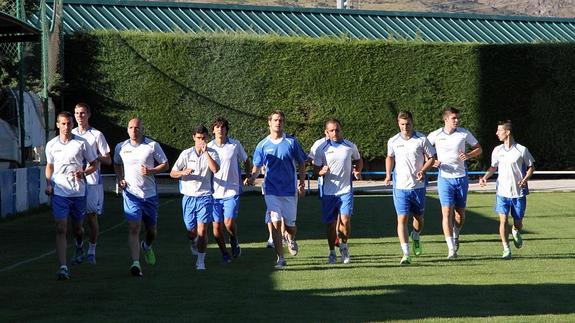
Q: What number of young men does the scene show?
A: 10